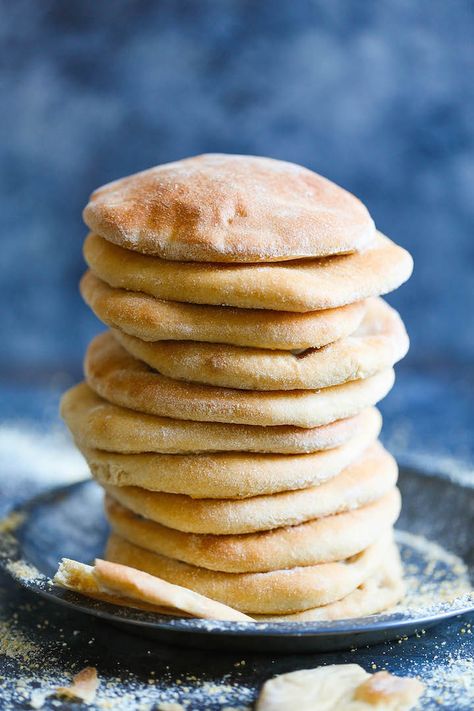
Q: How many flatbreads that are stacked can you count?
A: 11